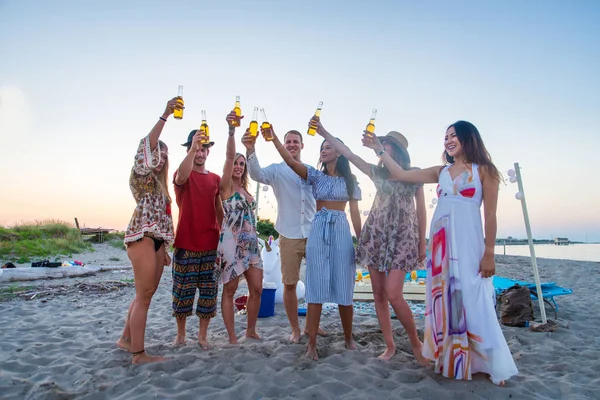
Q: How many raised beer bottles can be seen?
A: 7